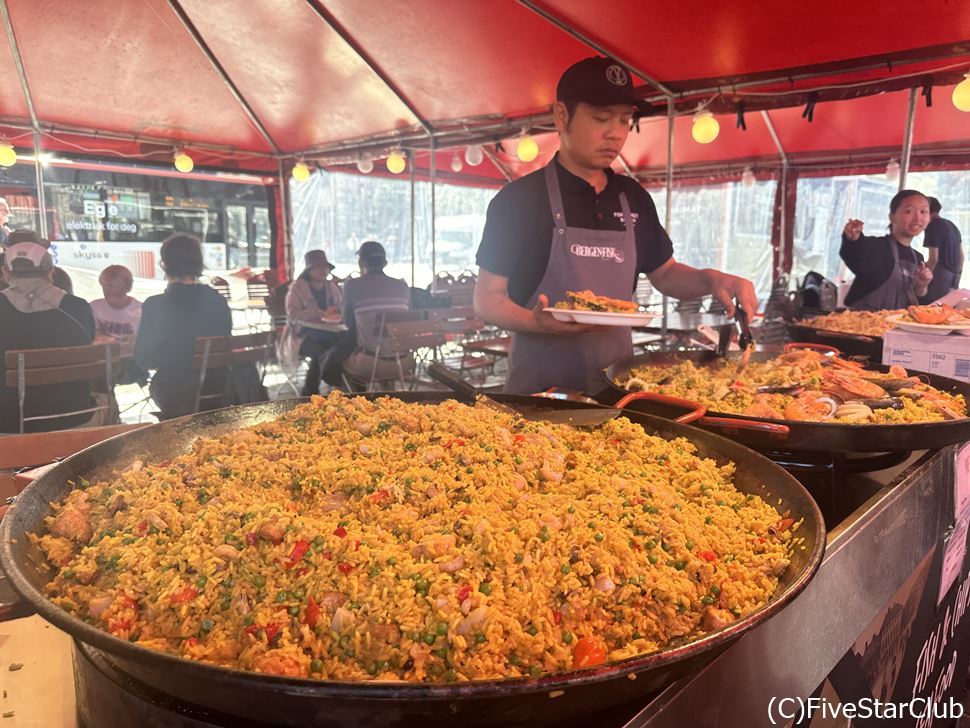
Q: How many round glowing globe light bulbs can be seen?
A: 7